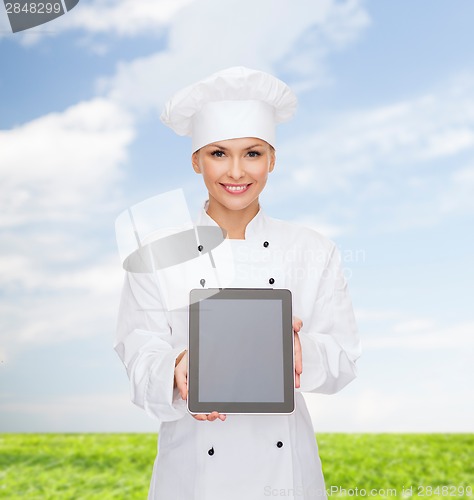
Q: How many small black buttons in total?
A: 6